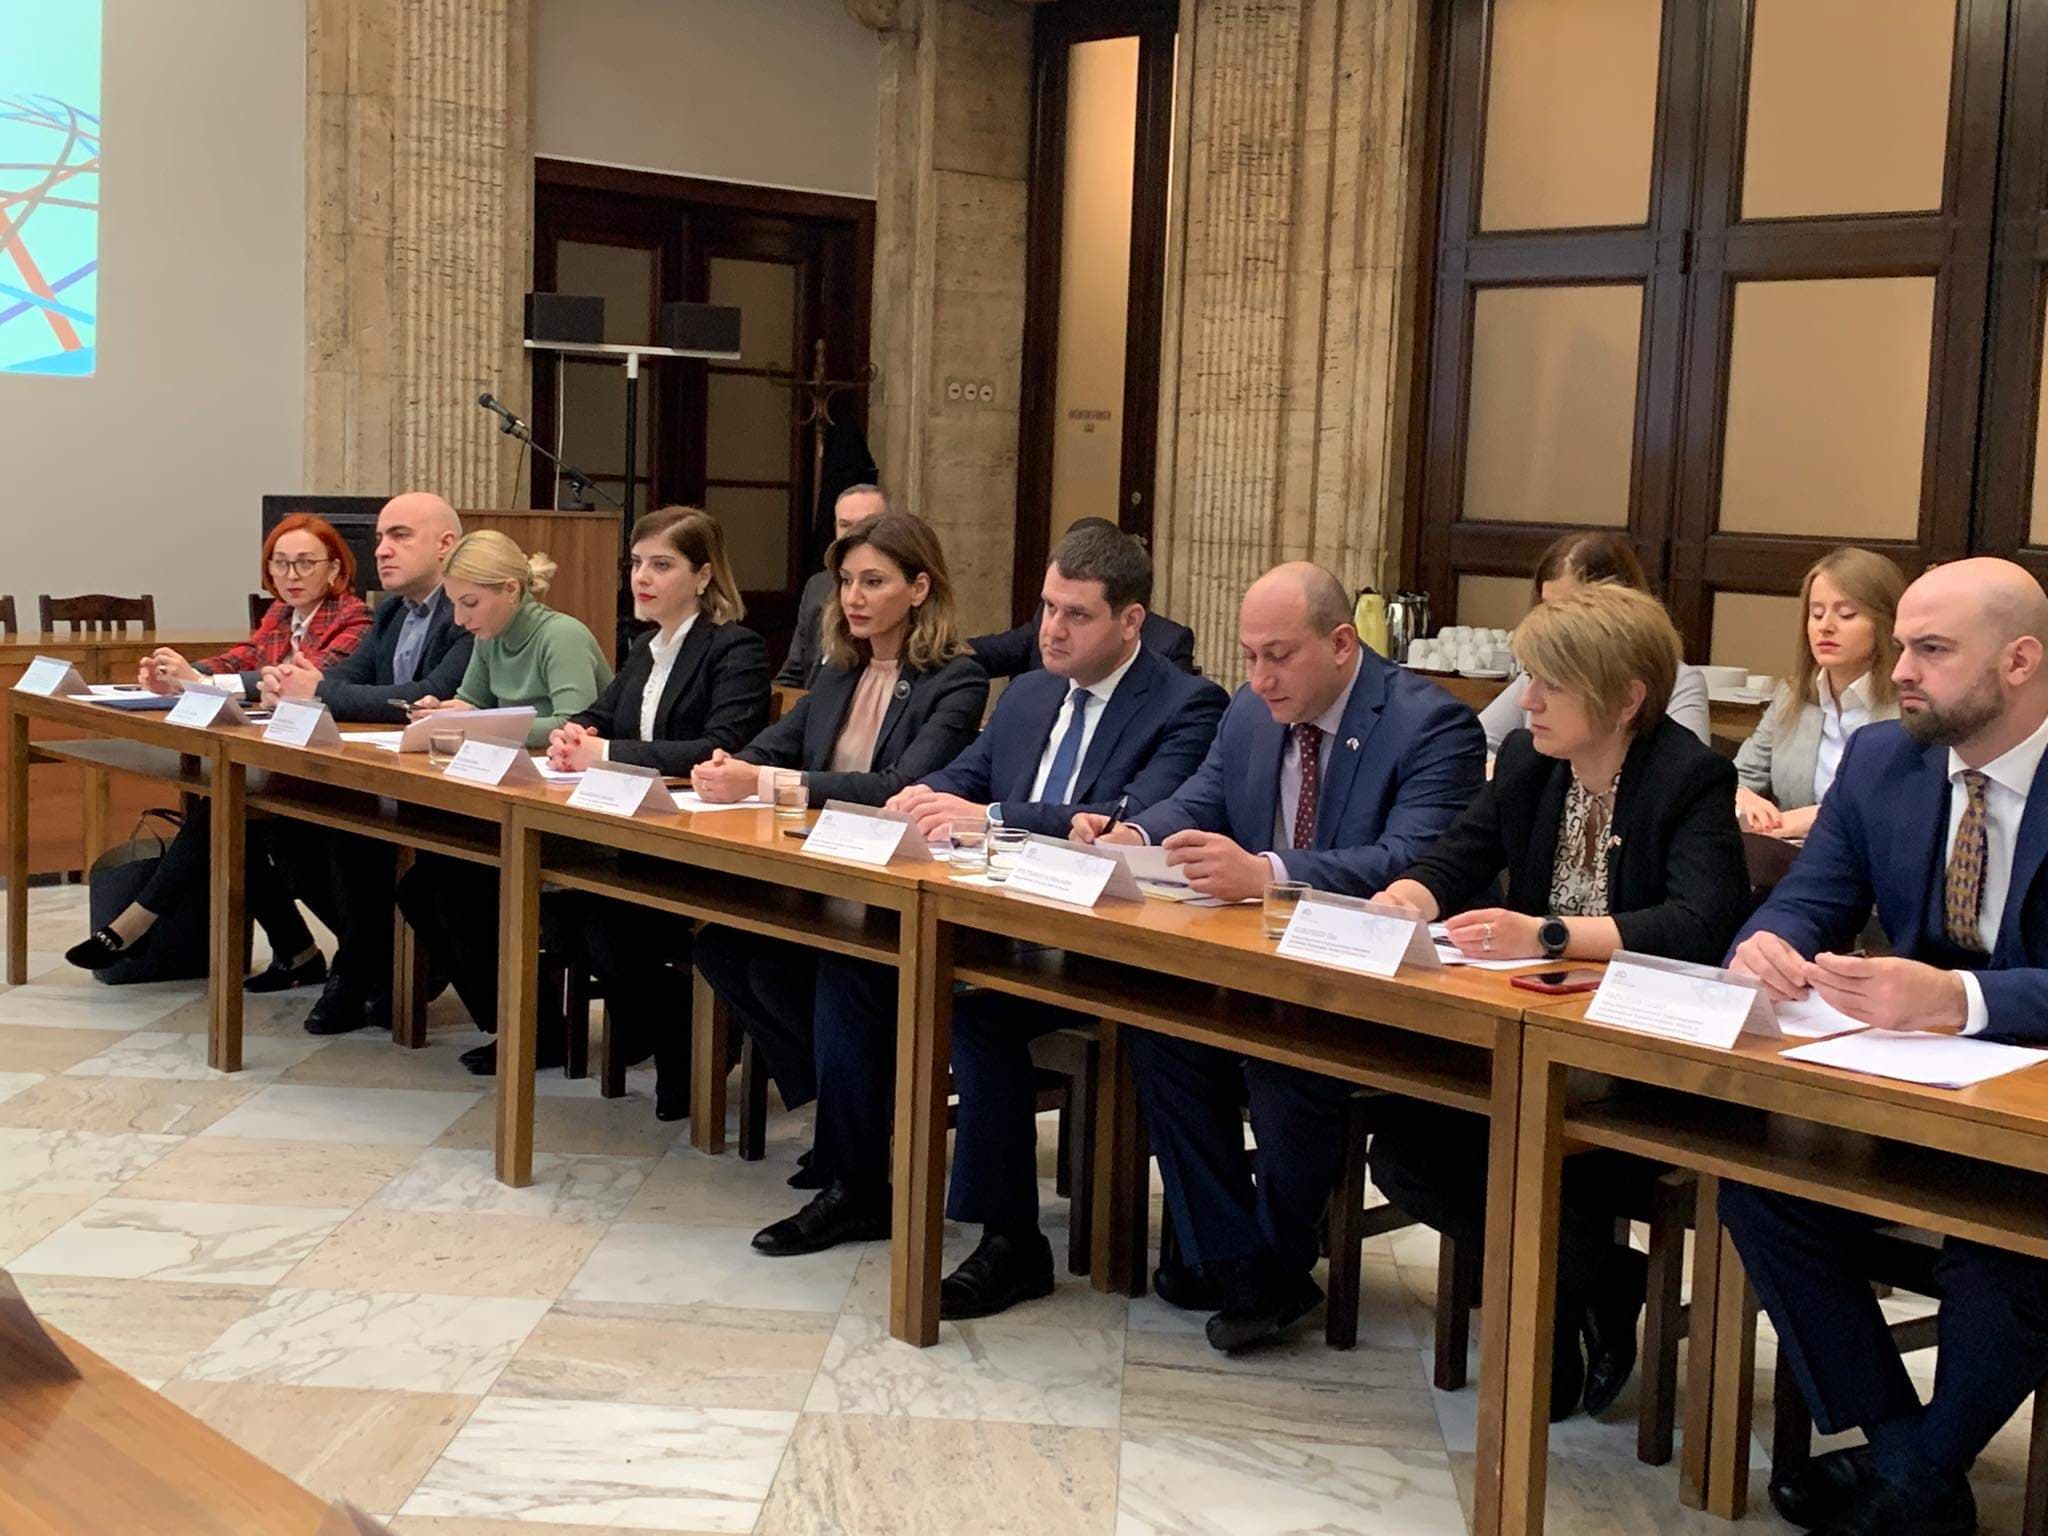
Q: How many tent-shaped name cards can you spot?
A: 9